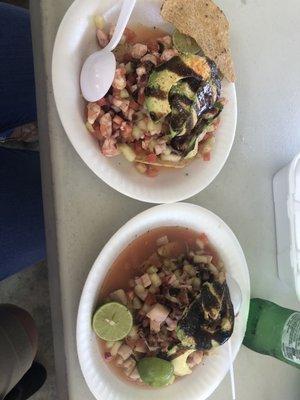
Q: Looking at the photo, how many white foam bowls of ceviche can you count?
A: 2